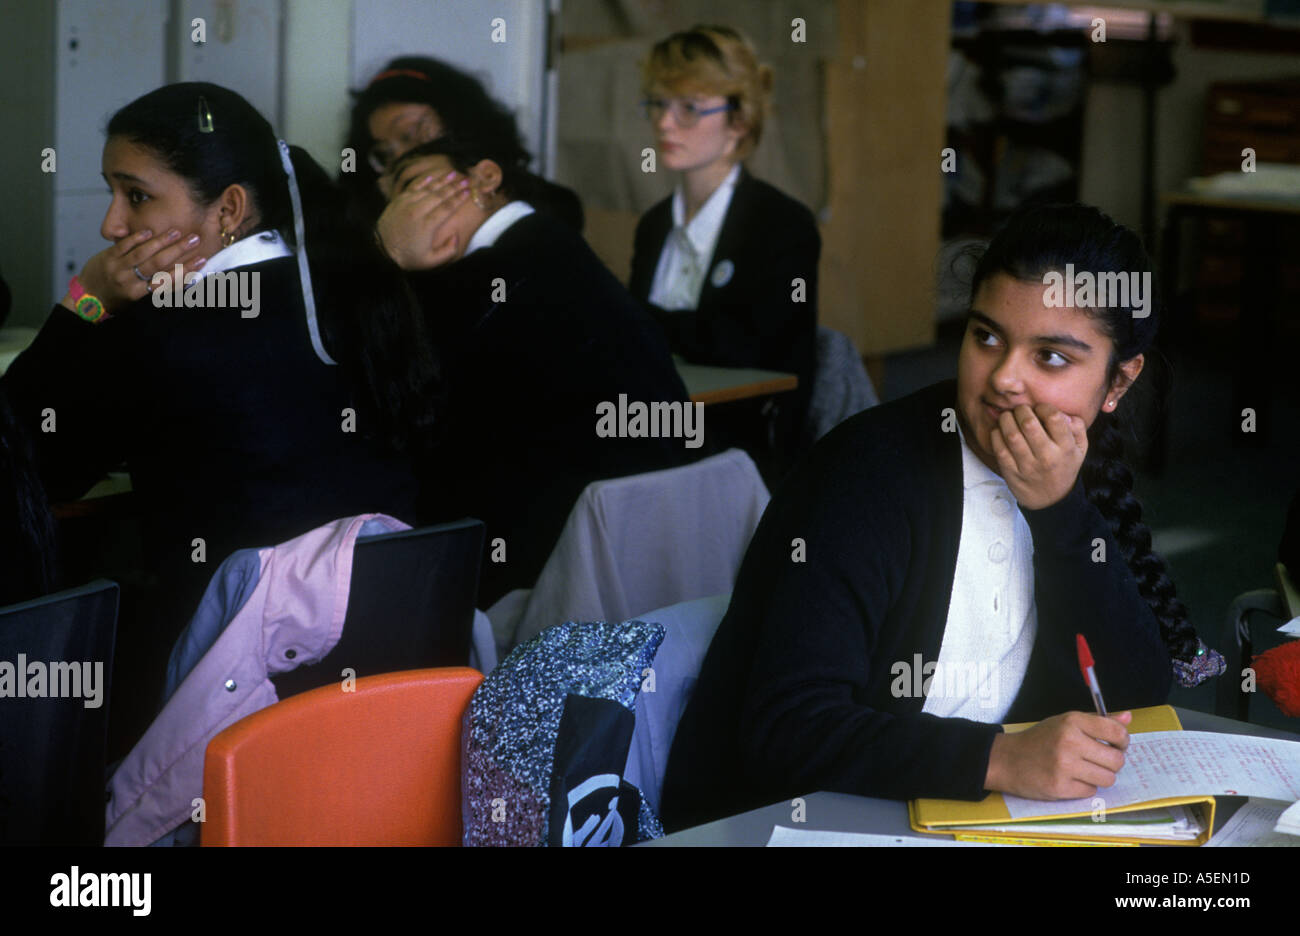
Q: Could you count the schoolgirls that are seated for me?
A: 5